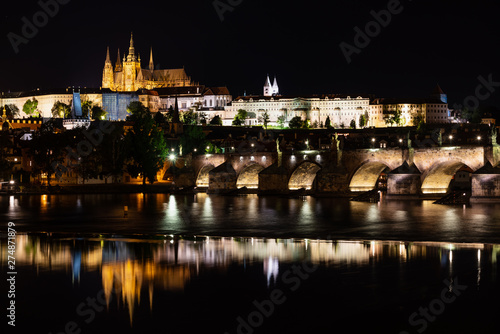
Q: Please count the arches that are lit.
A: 5